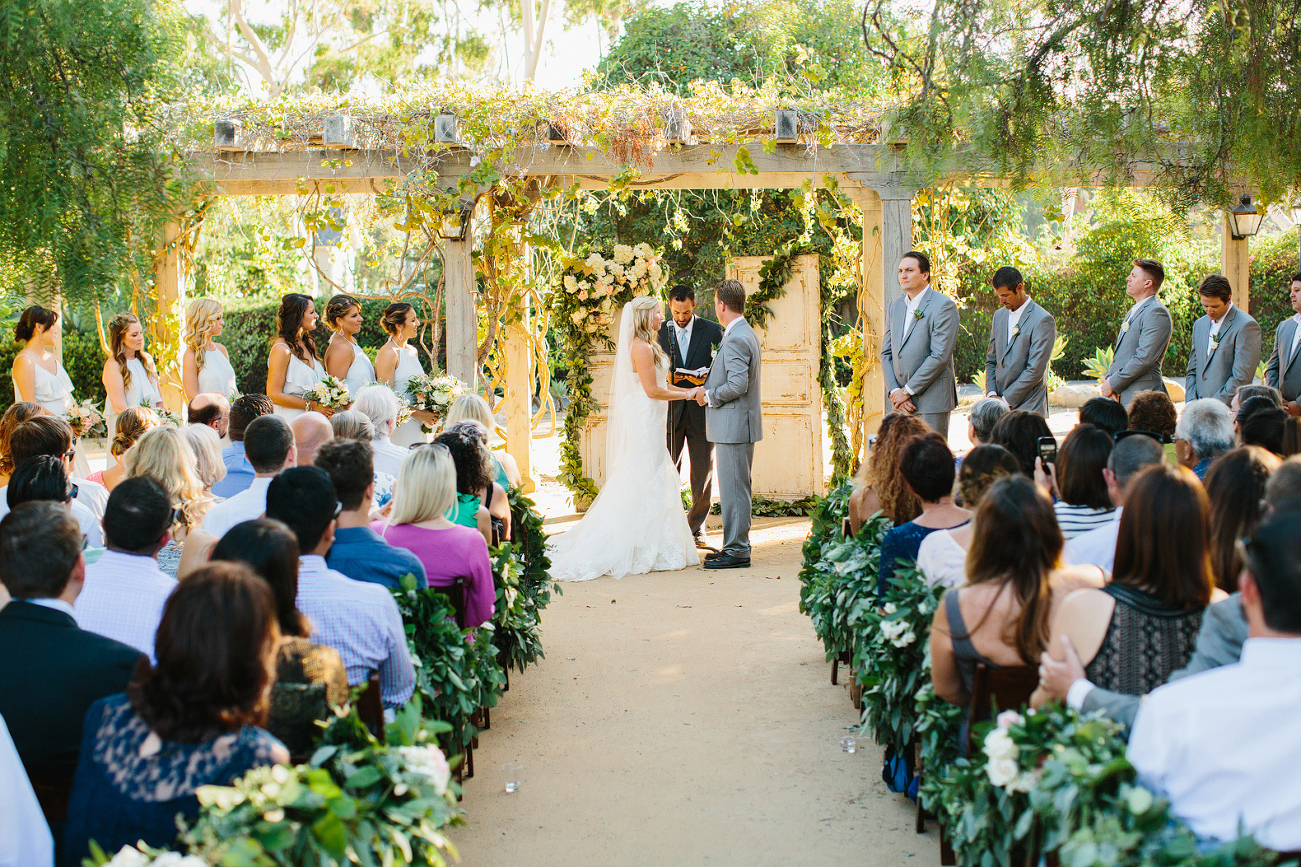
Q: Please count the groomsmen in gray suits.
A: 5